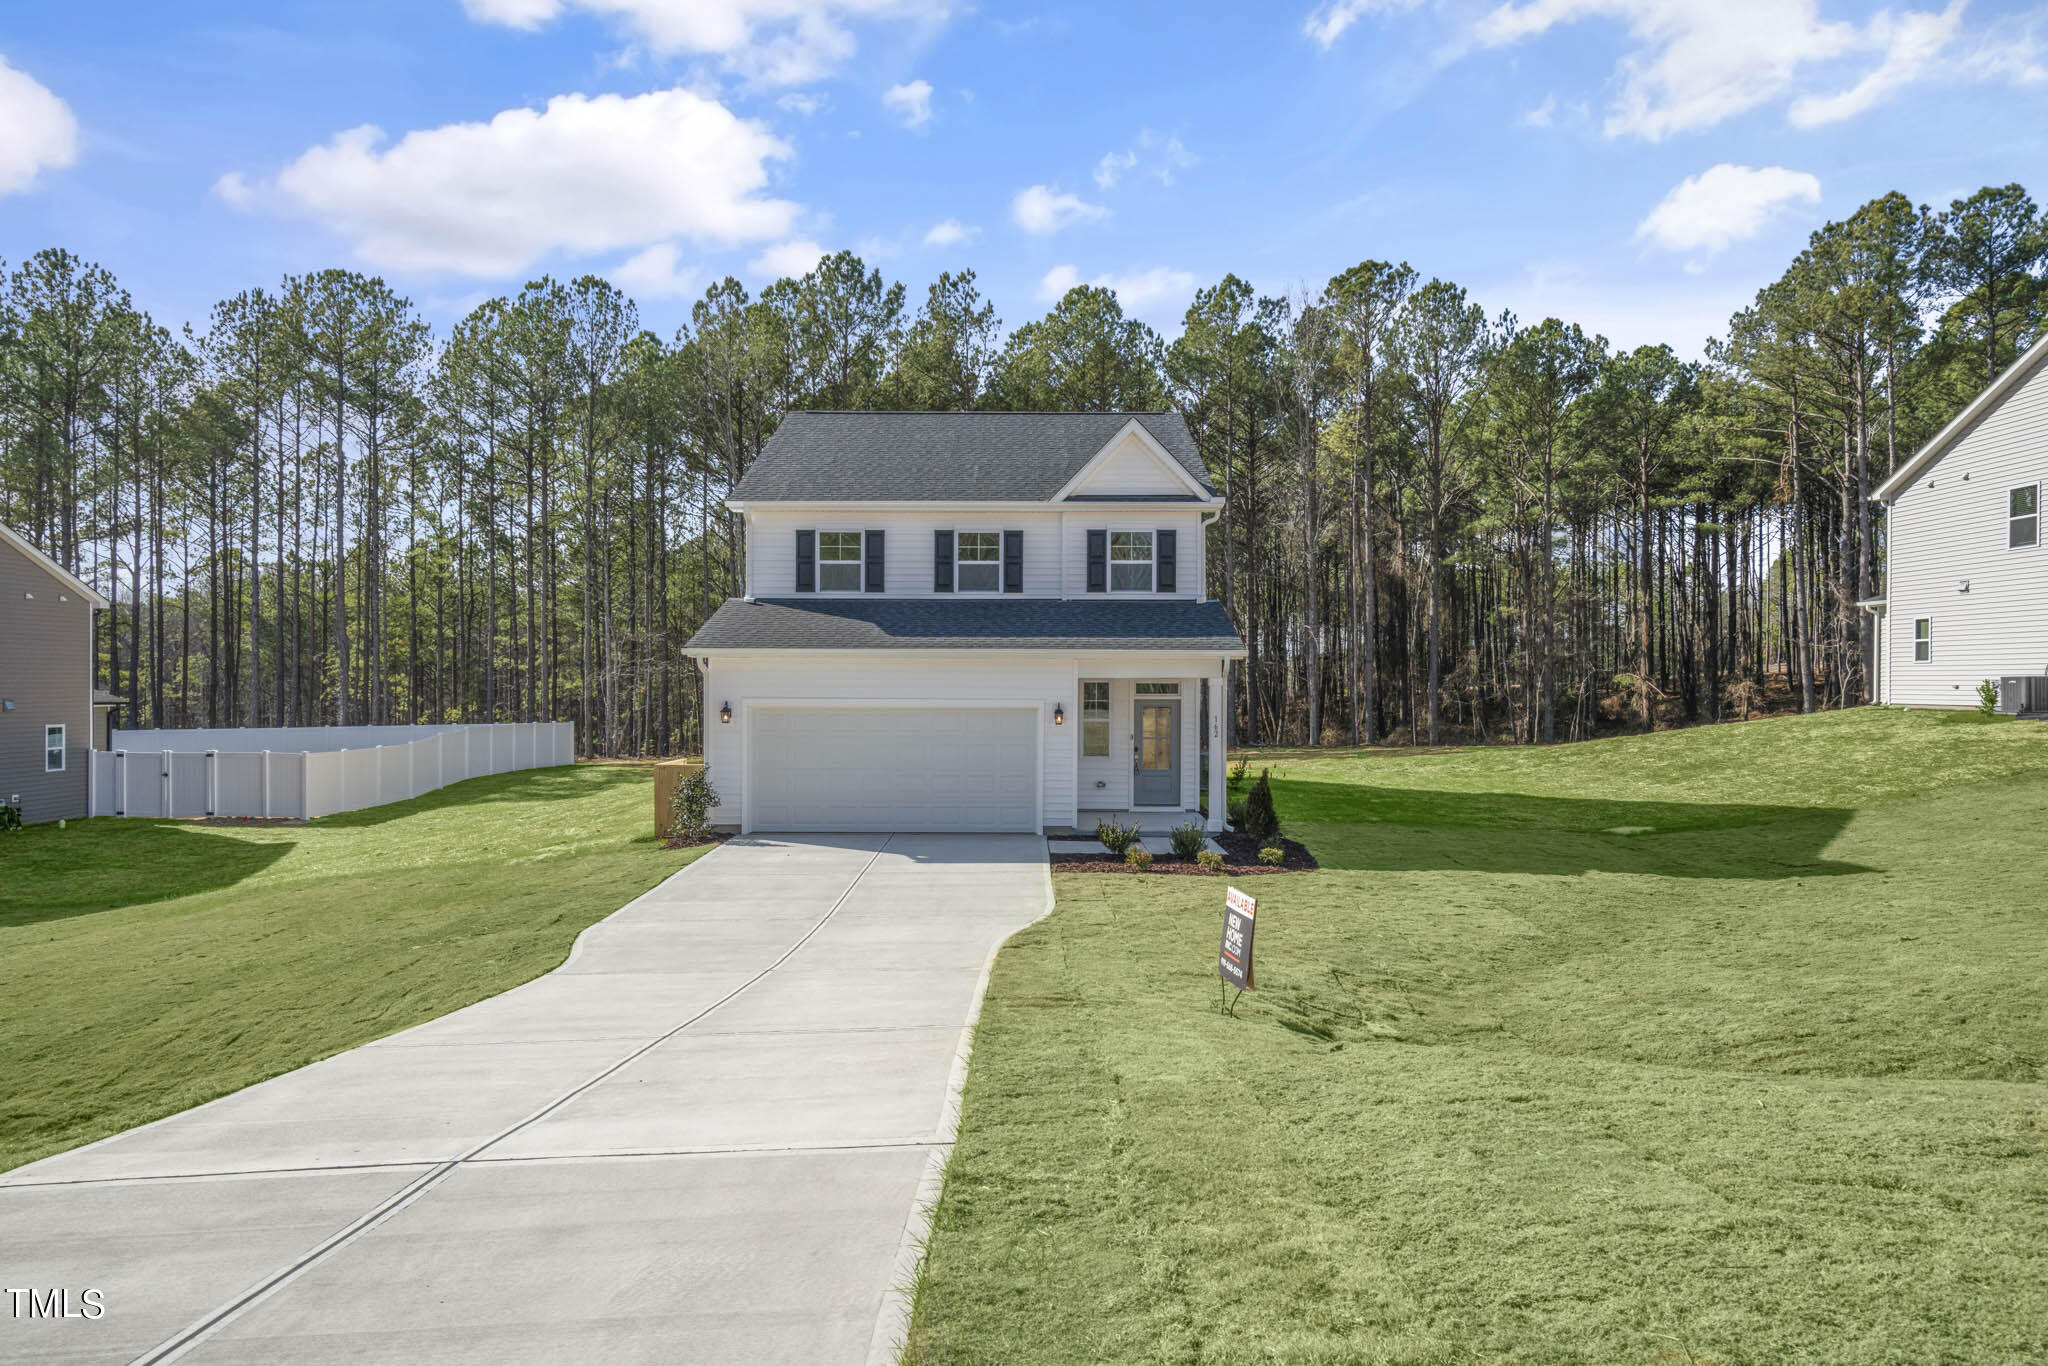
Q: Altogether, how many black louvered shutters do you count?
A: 6